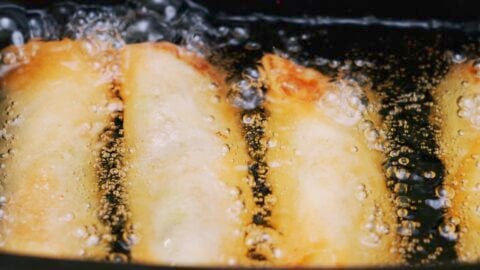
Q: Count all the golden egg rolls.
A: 4